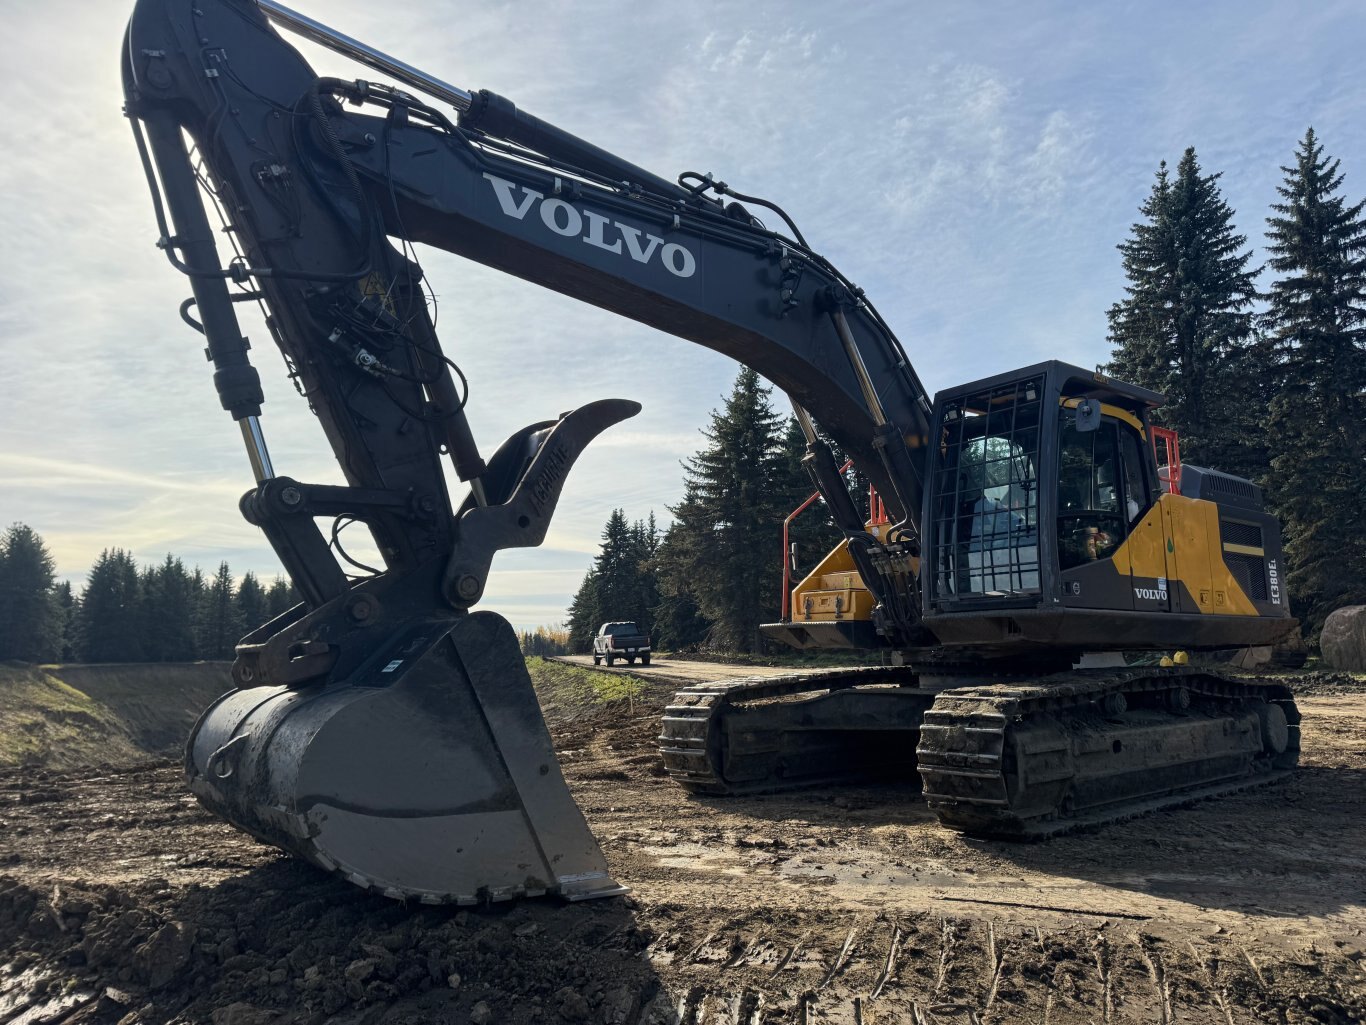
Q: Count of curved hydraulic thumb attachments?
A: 1